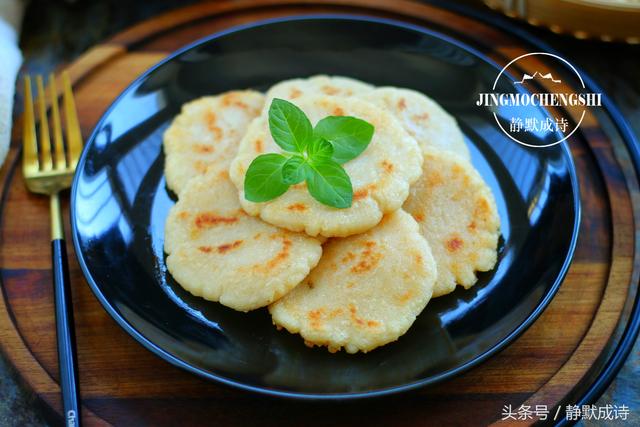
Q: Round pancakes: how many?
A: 7